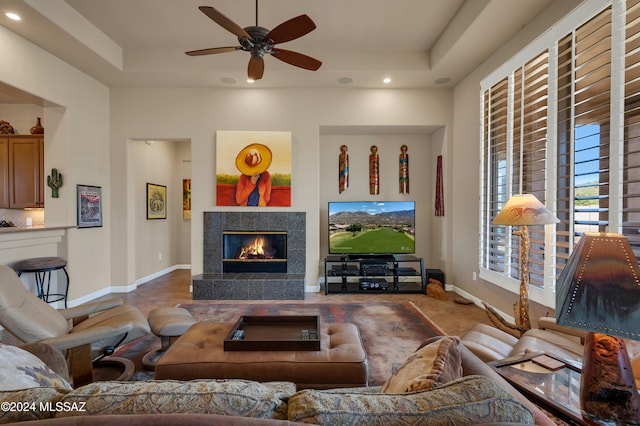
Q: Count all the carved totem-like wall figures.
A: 3